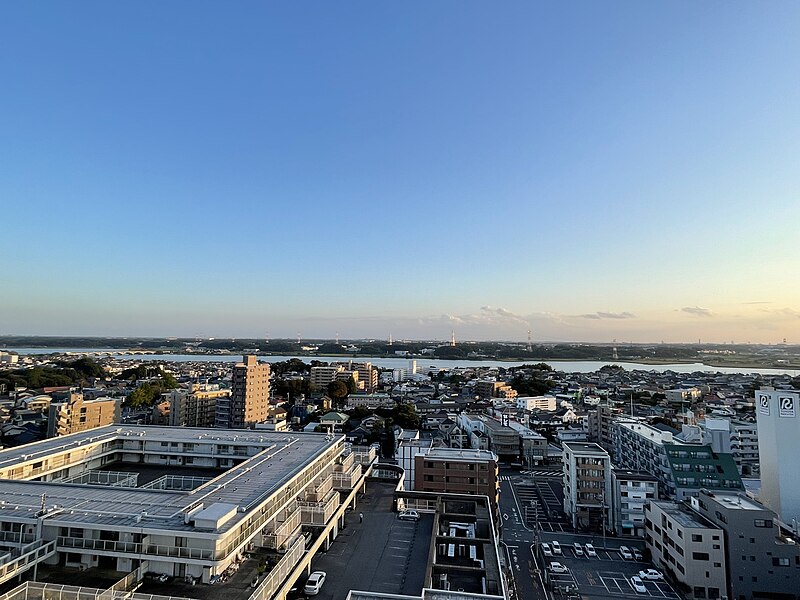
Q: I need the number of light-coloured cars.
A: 11